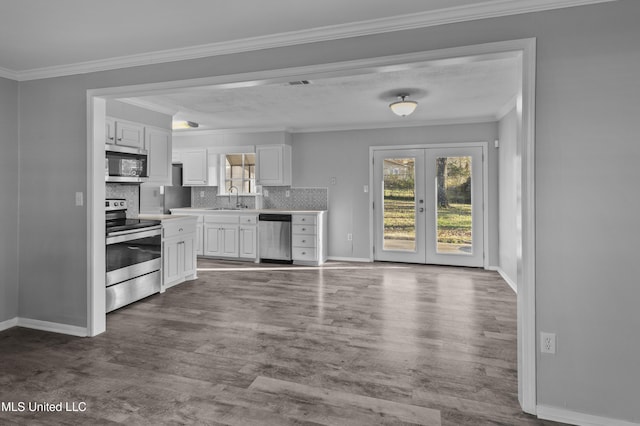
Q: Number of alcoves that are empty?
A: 1